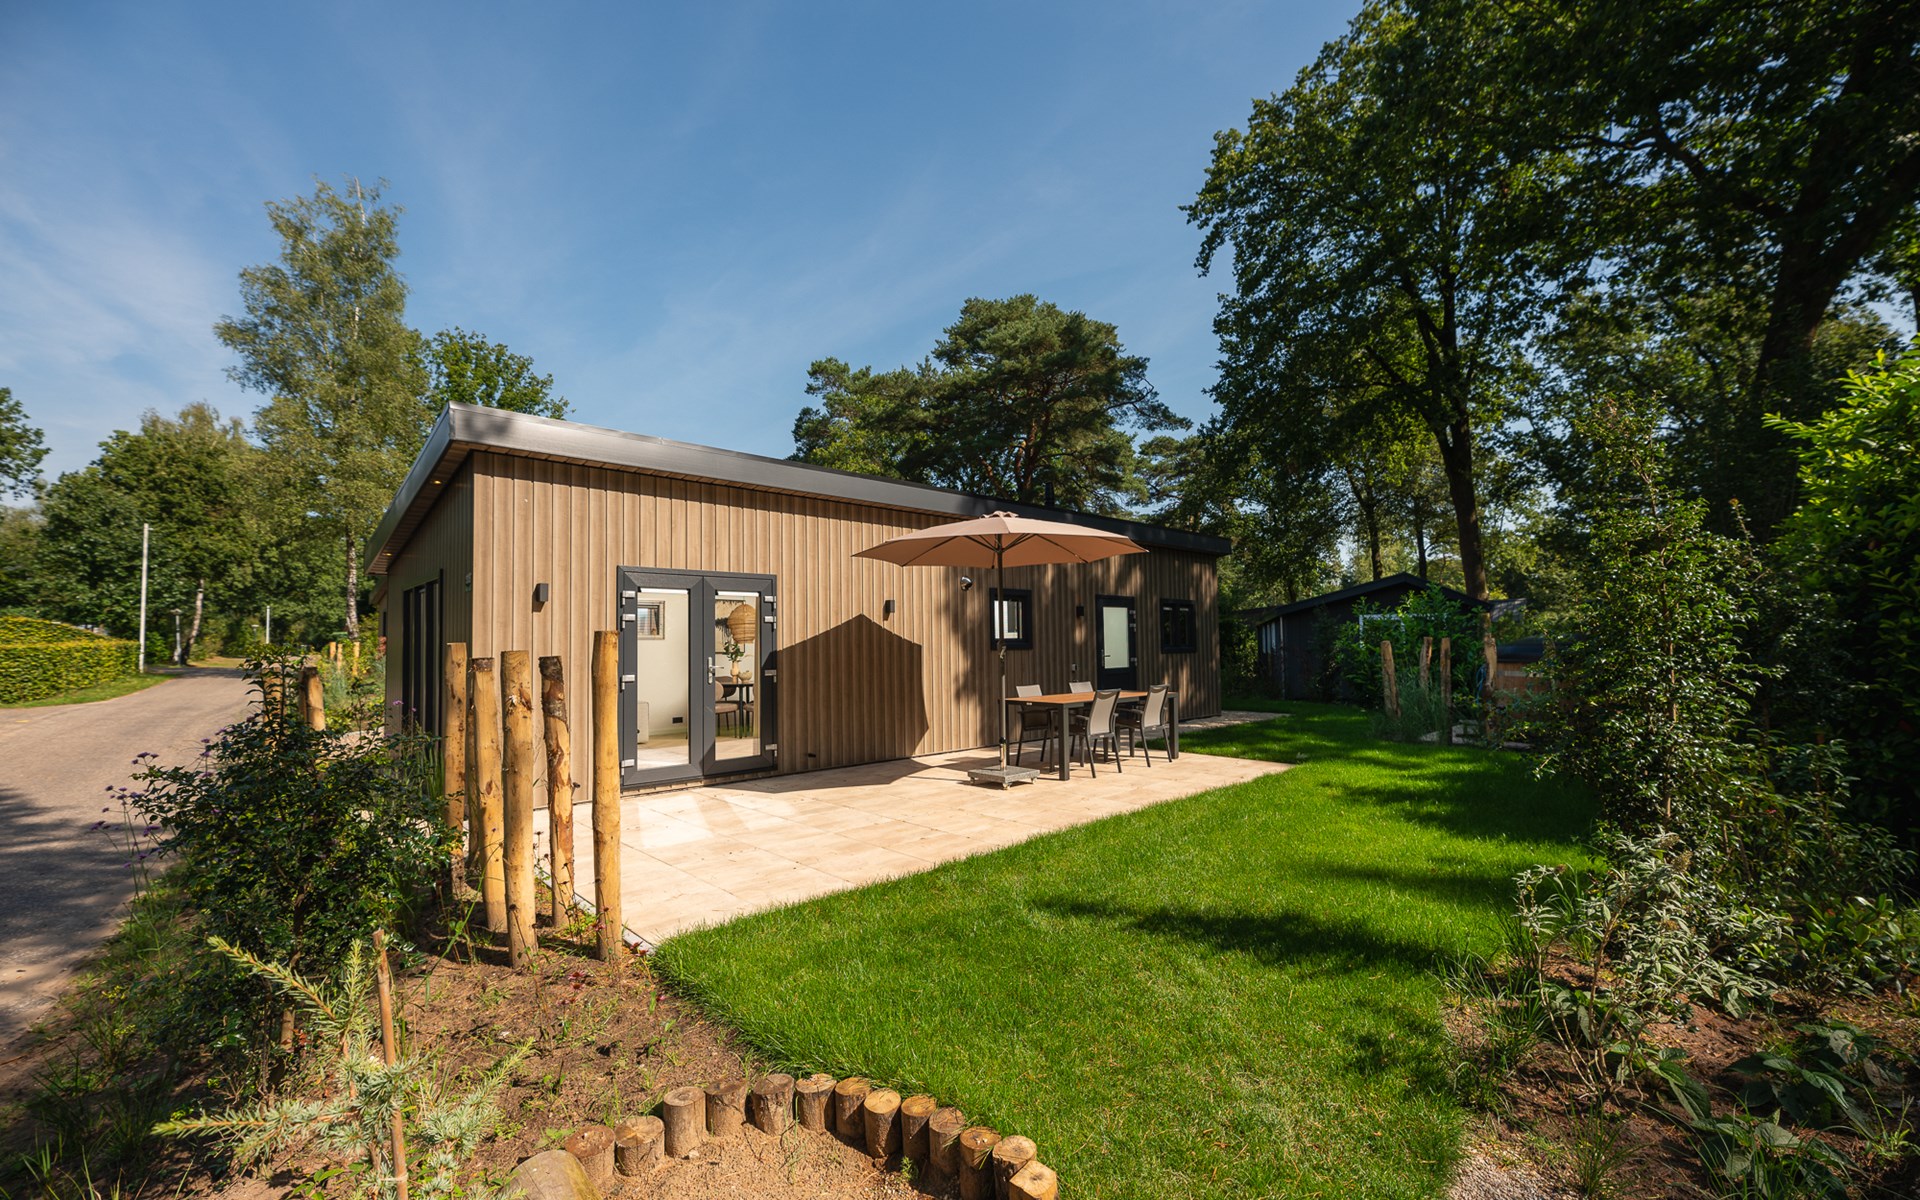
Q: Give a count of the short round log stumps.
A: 13